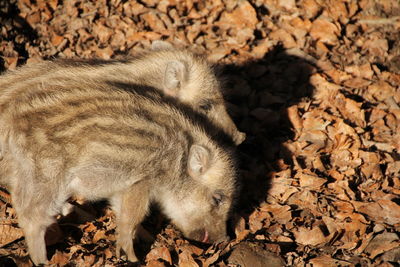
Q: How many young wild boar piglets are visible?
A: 2